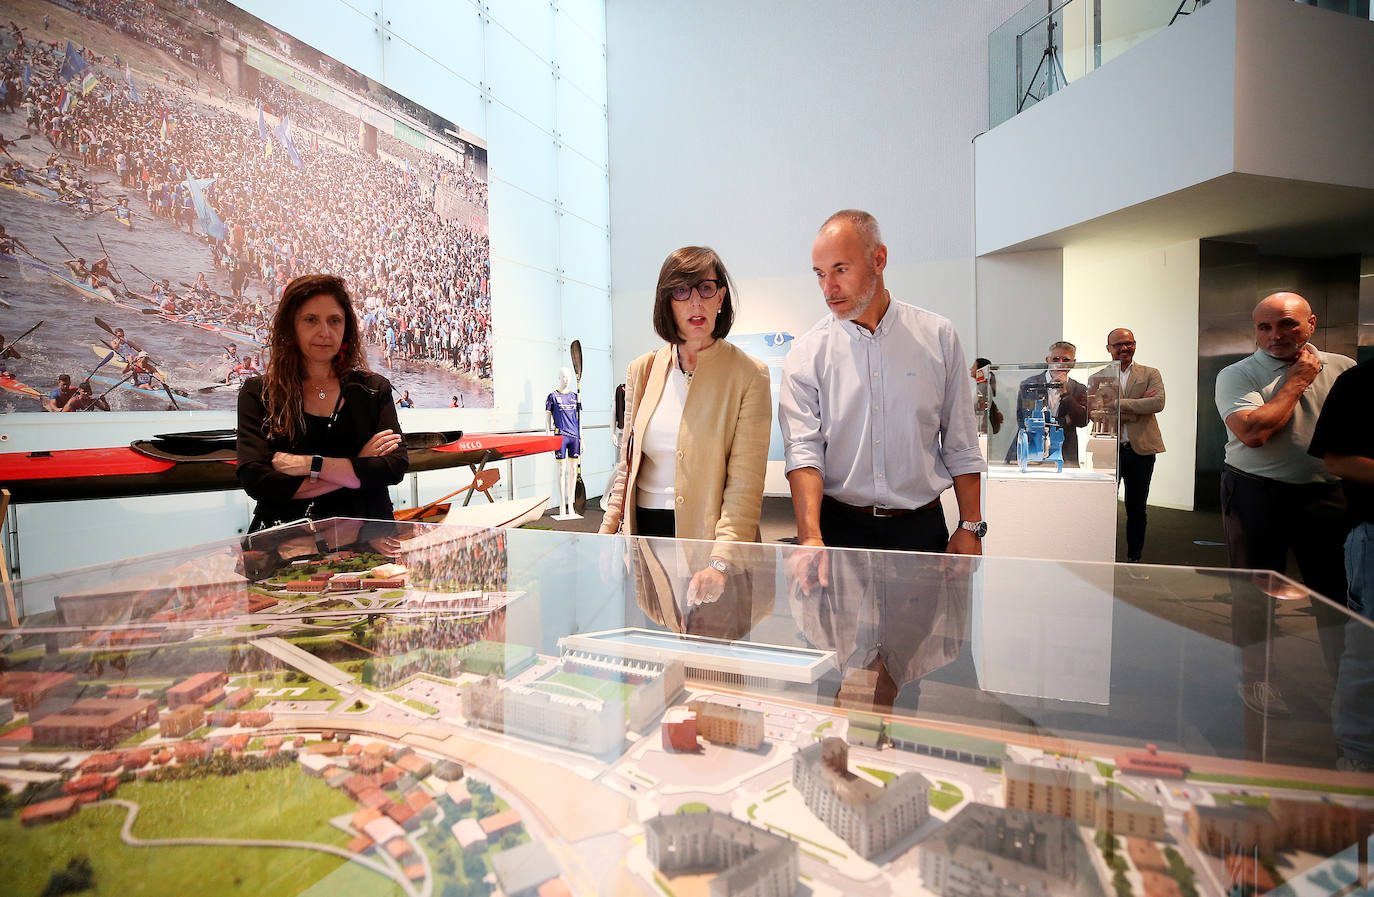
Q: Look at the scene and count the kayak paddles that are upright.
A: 1